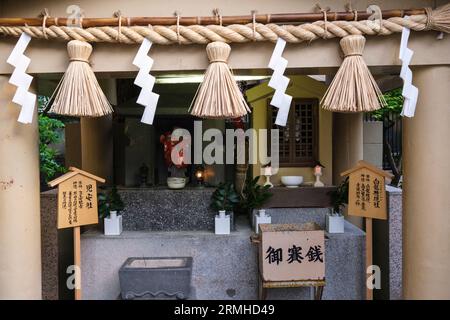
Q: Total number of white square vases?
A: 4